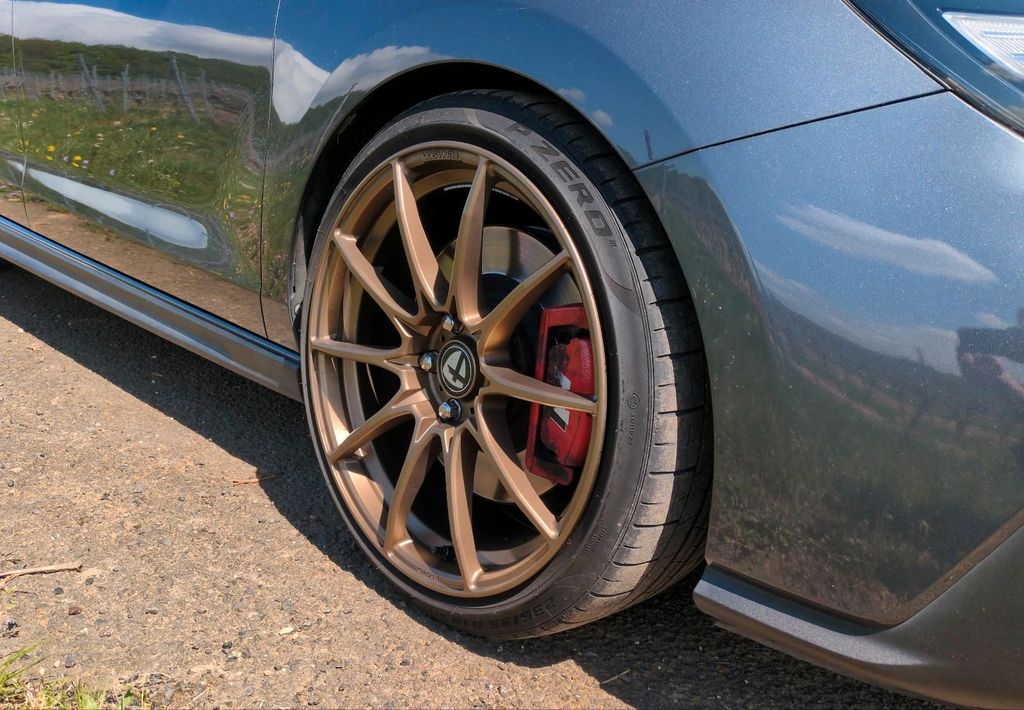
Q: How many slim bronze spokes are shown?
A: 10